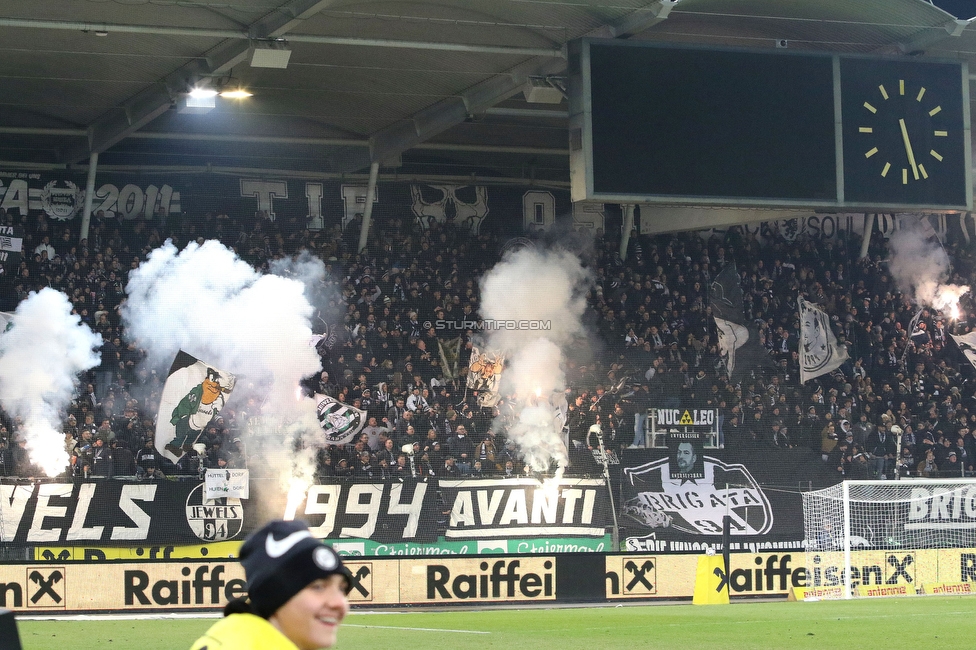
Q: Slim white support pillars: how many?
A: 4